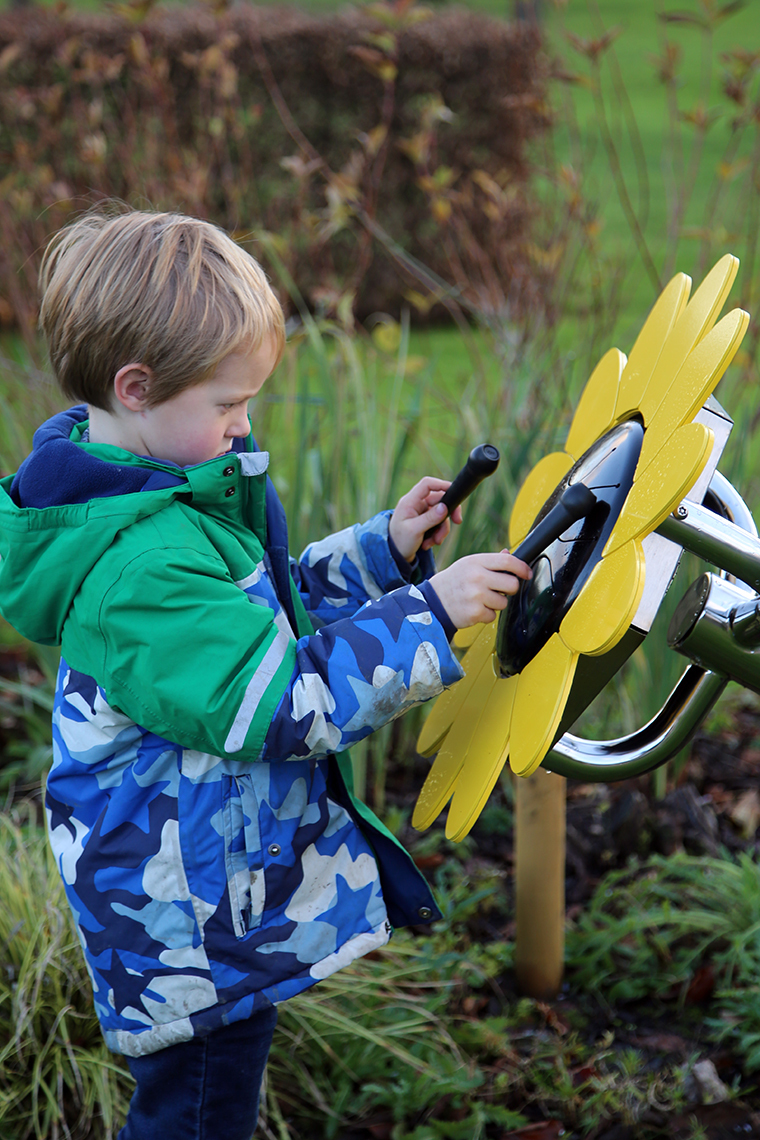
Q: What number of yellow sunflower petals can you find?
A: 12